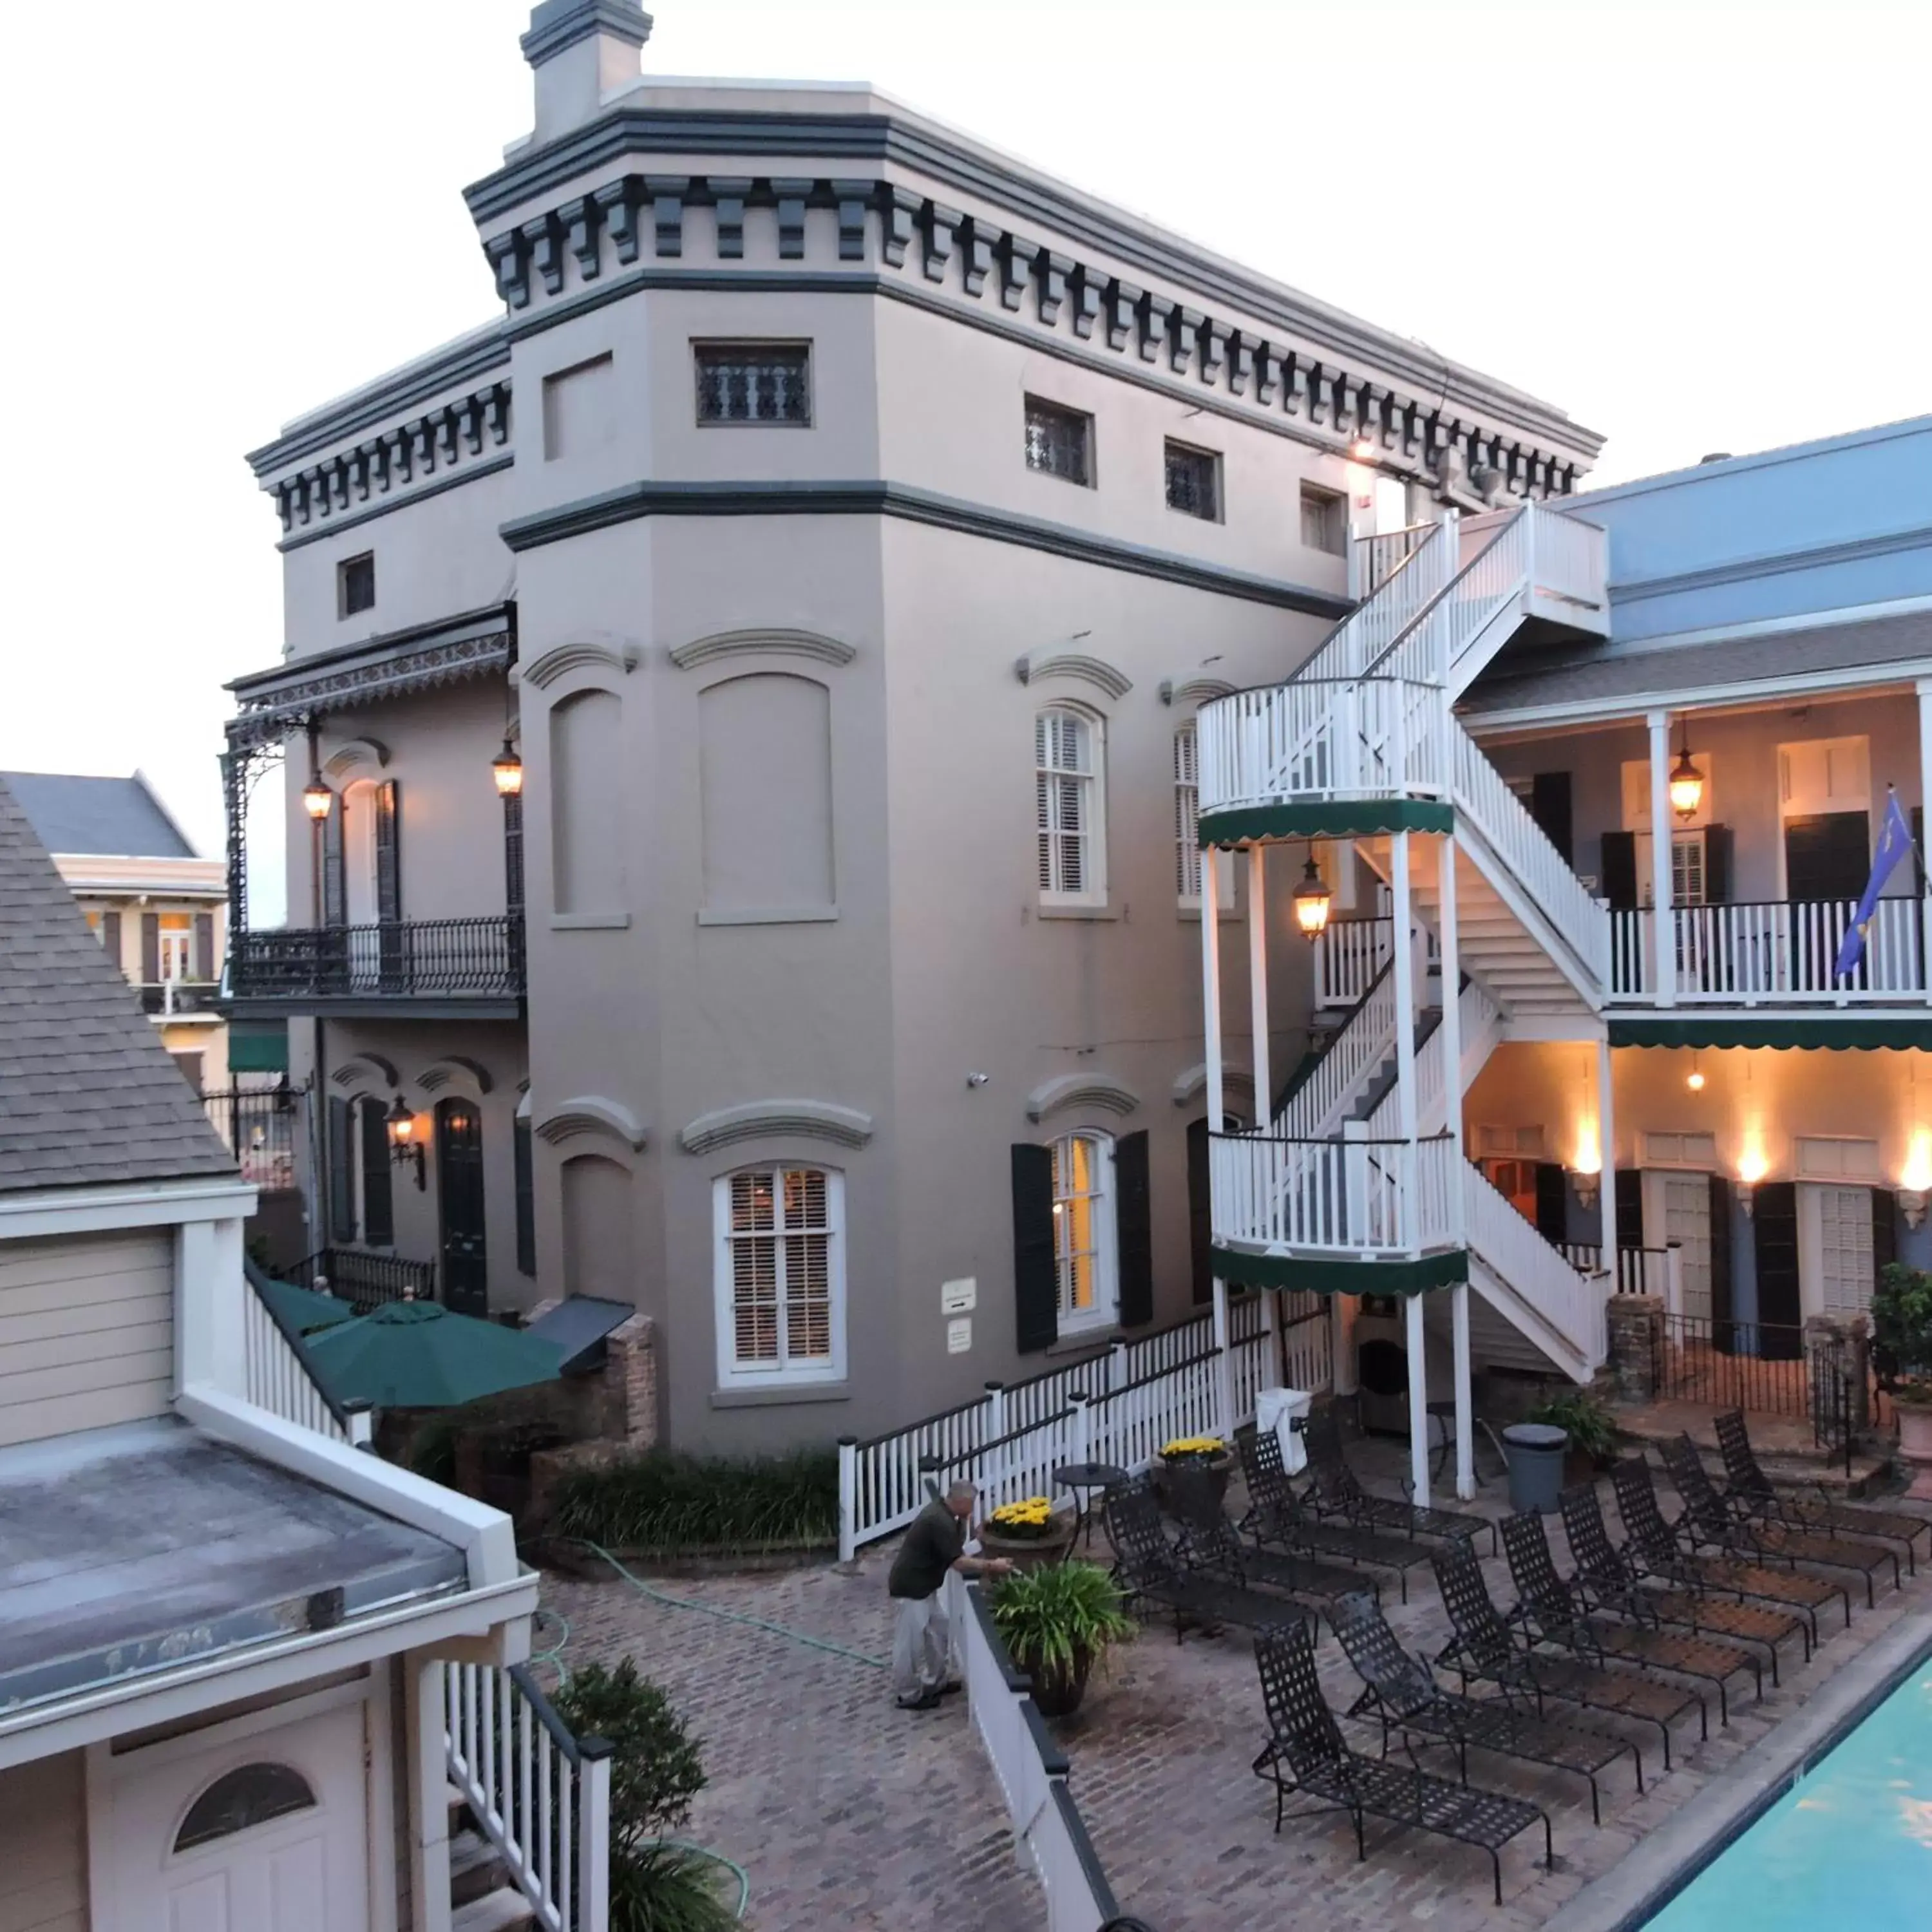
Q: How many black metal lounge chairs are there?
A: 12